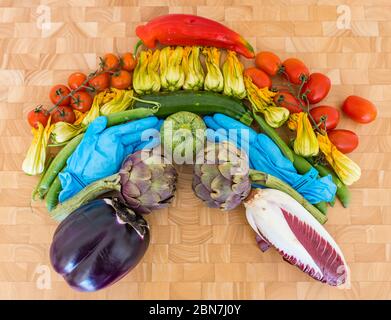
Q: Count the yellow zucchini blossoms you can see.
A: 12